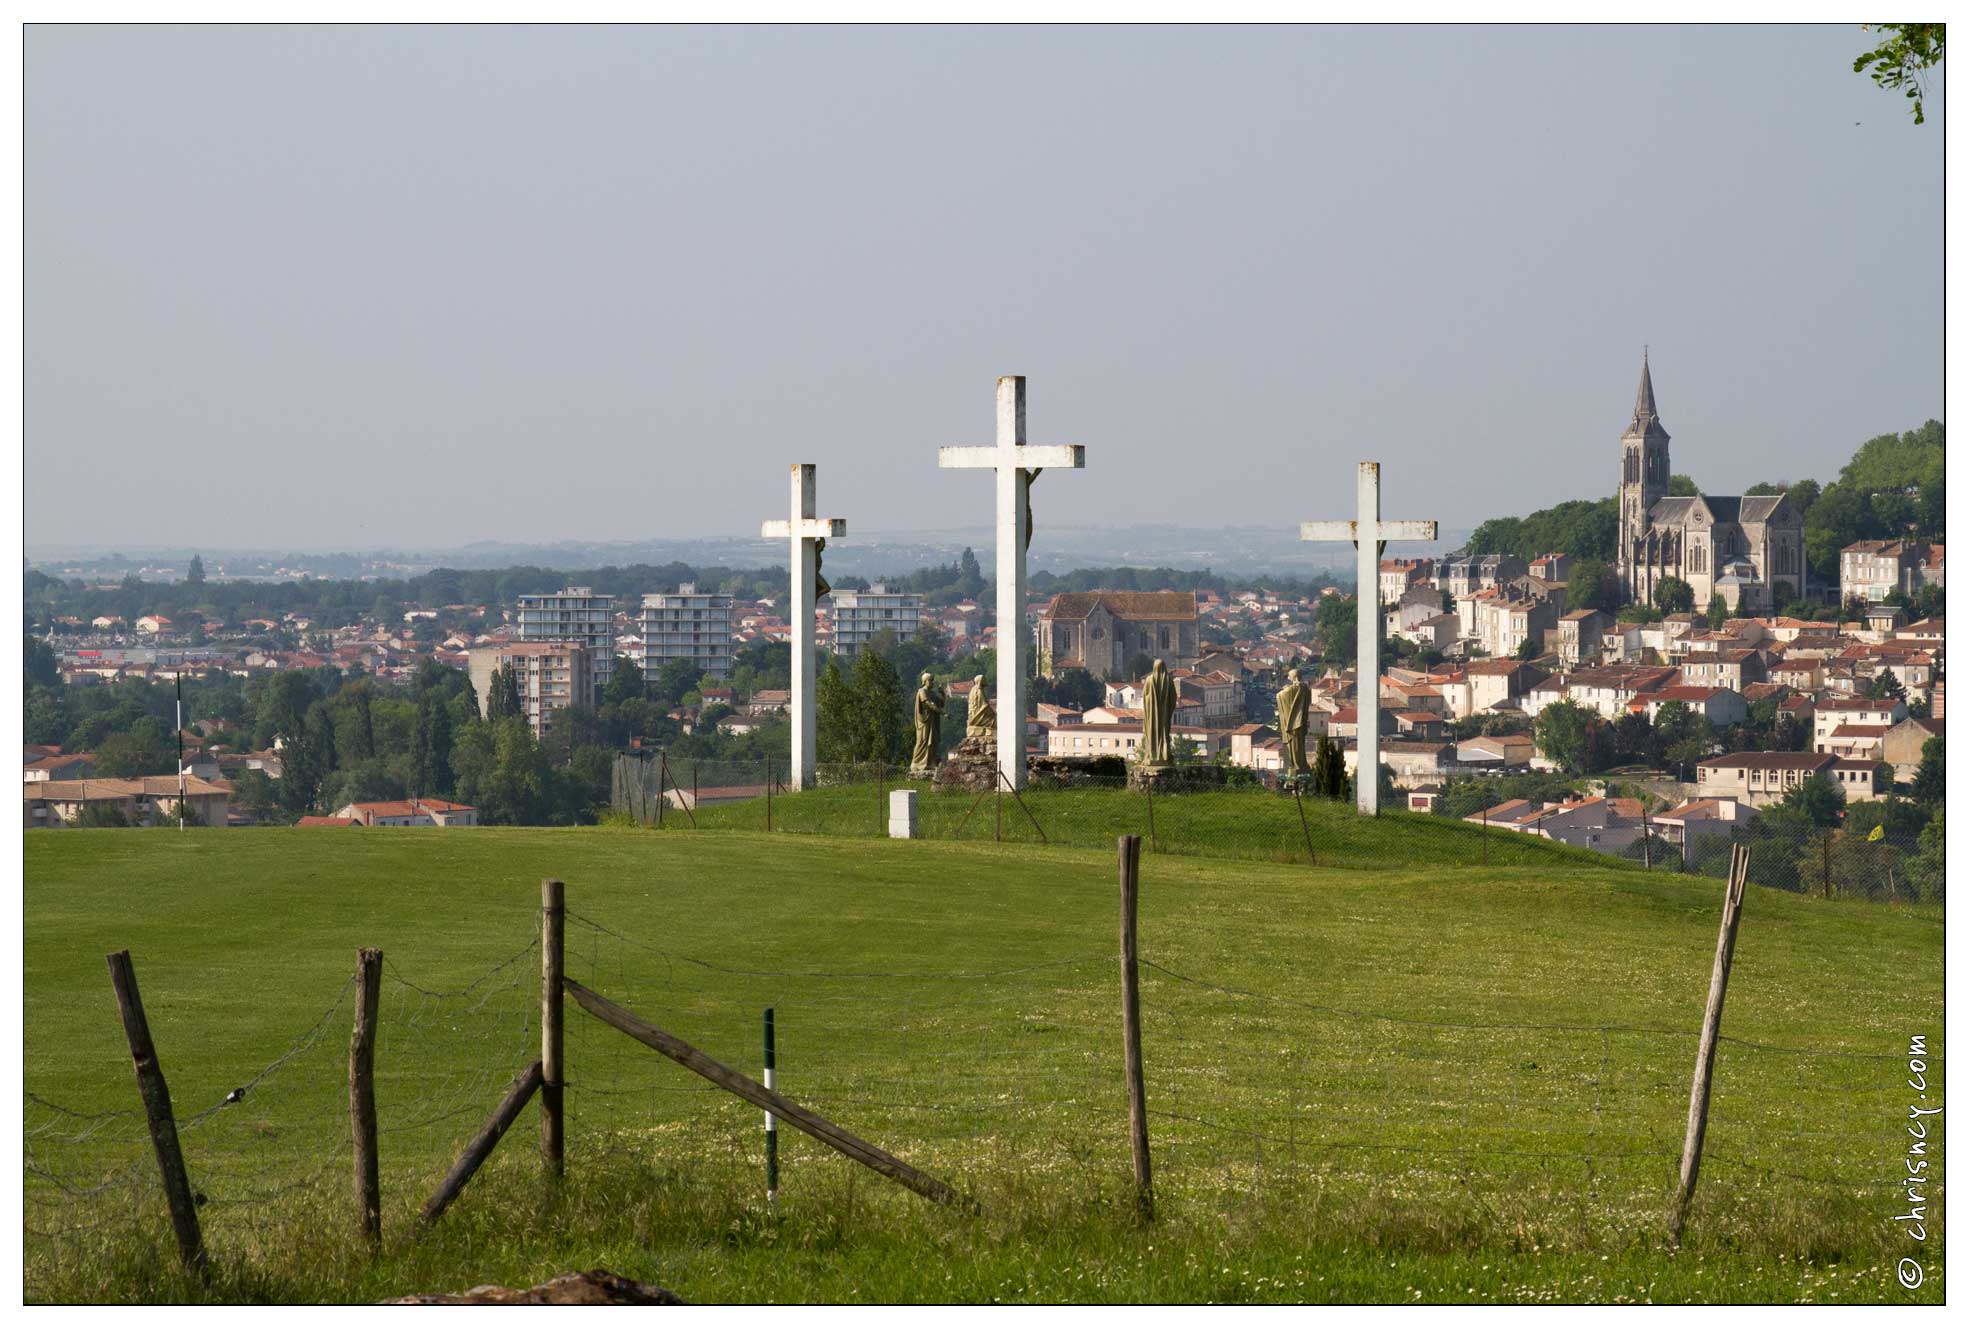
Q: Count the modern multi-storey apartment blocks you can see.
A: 4